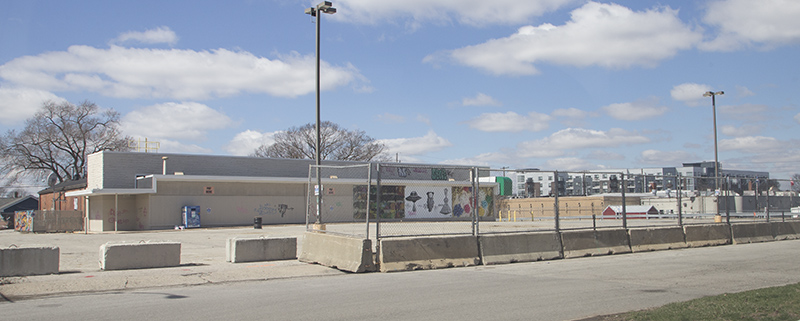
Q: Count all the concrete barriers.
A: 11